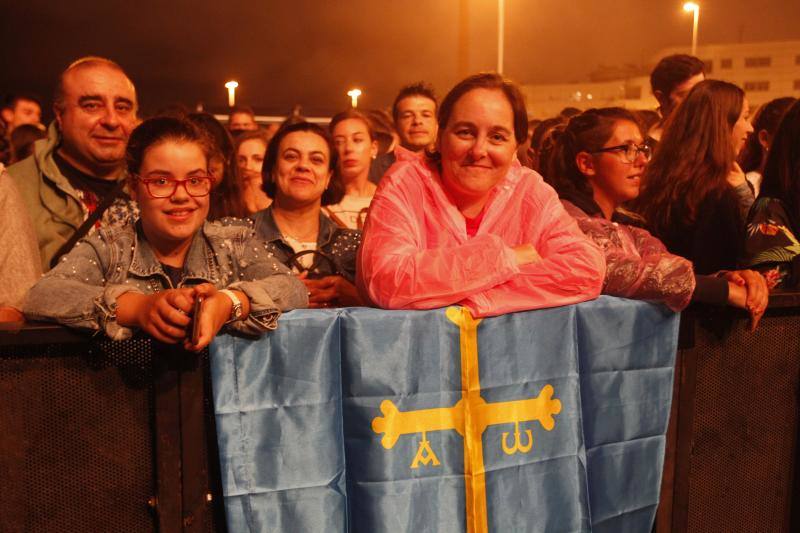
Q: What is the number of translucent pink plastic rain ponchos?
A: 2